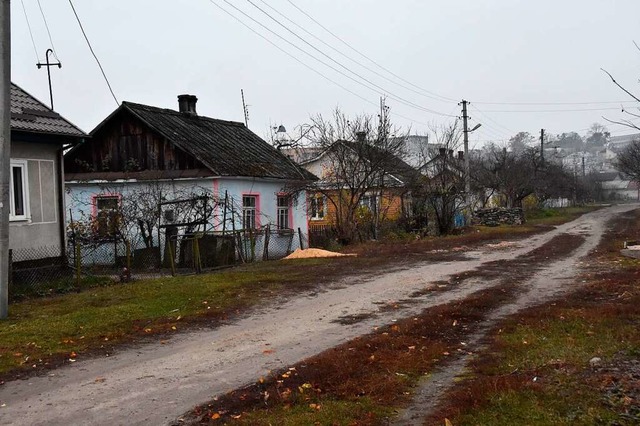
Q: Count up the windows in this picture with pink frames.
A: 3